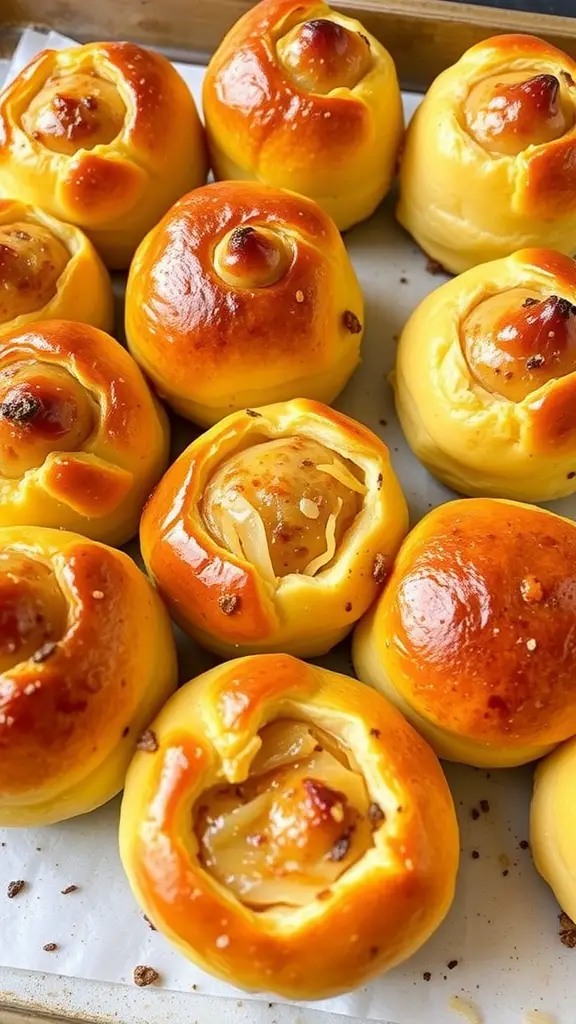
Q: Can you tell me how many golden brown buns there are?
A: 12